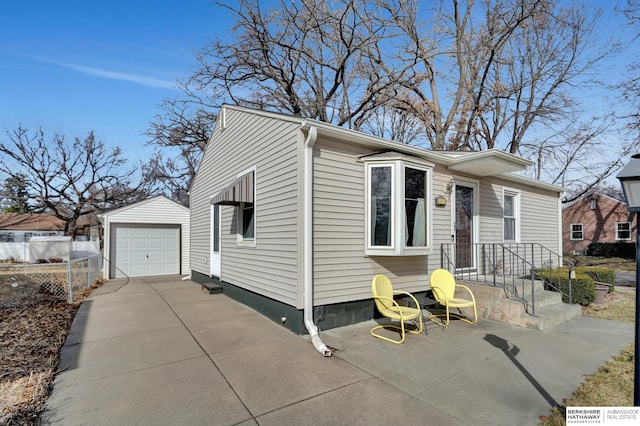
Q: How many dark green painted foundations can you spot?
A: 1